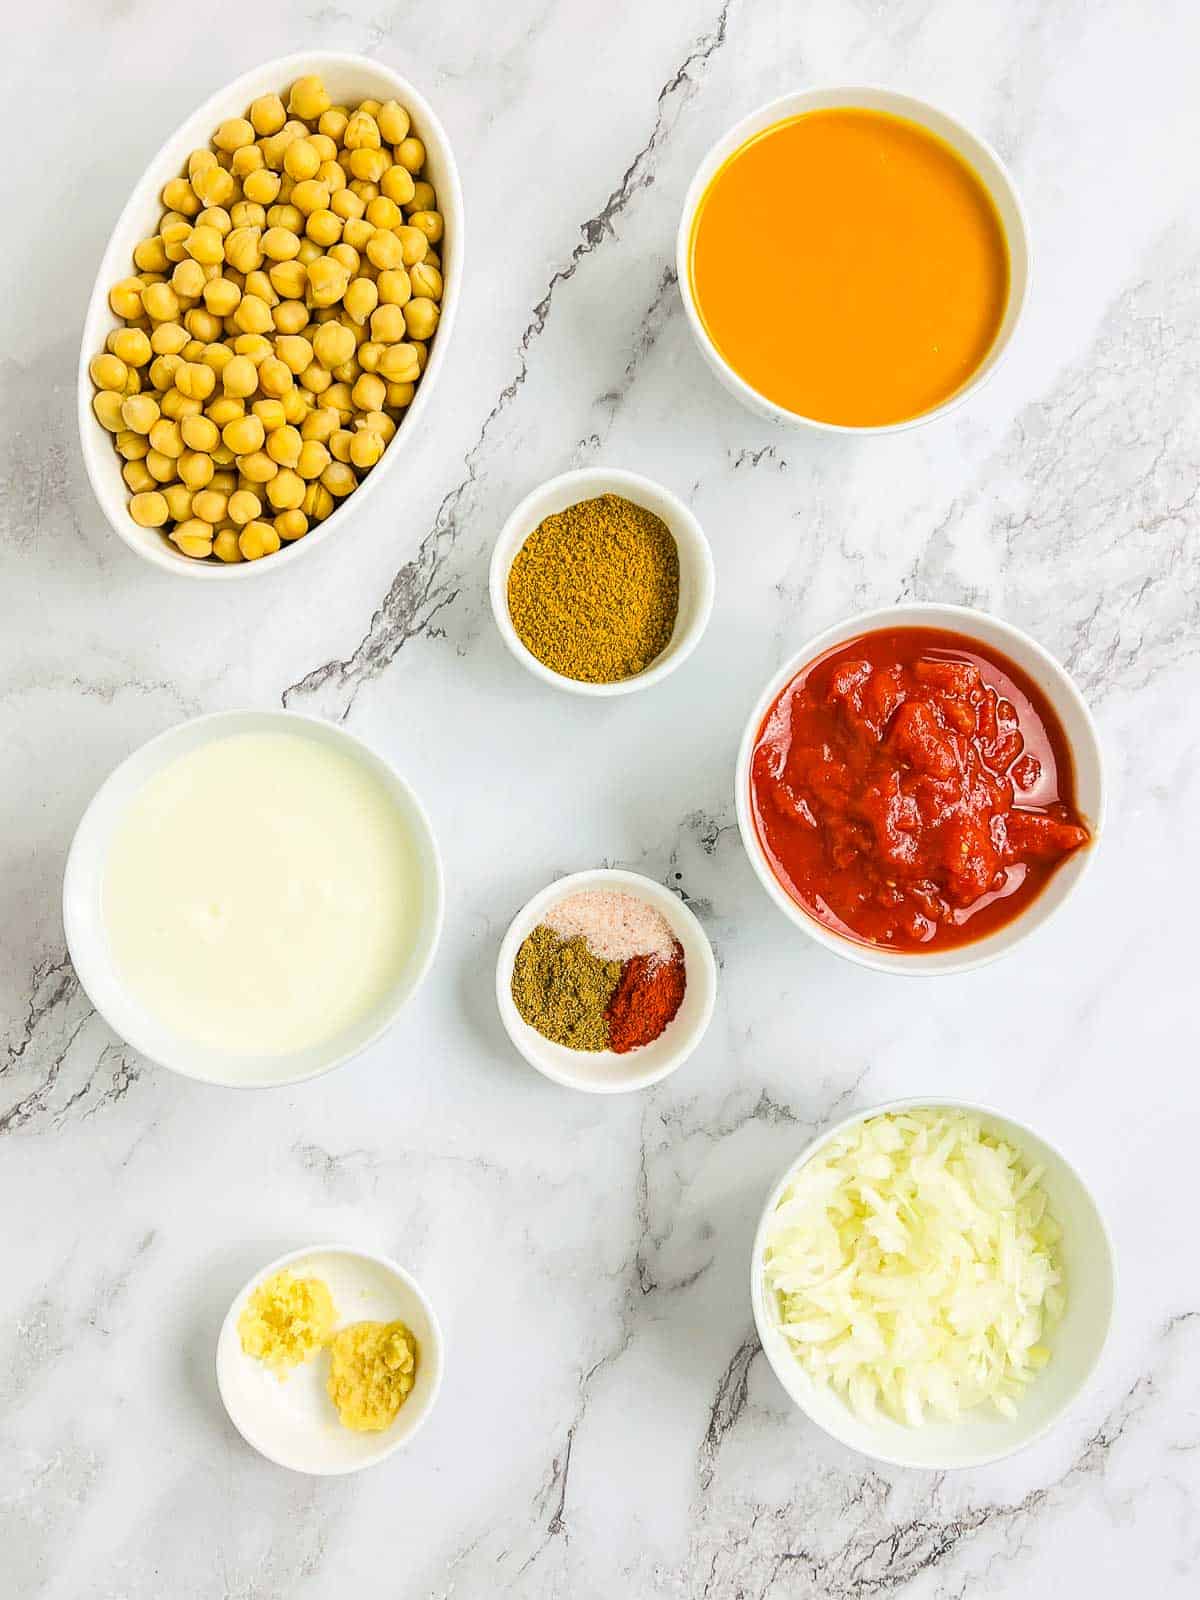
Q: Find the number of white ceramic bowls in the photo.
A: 8